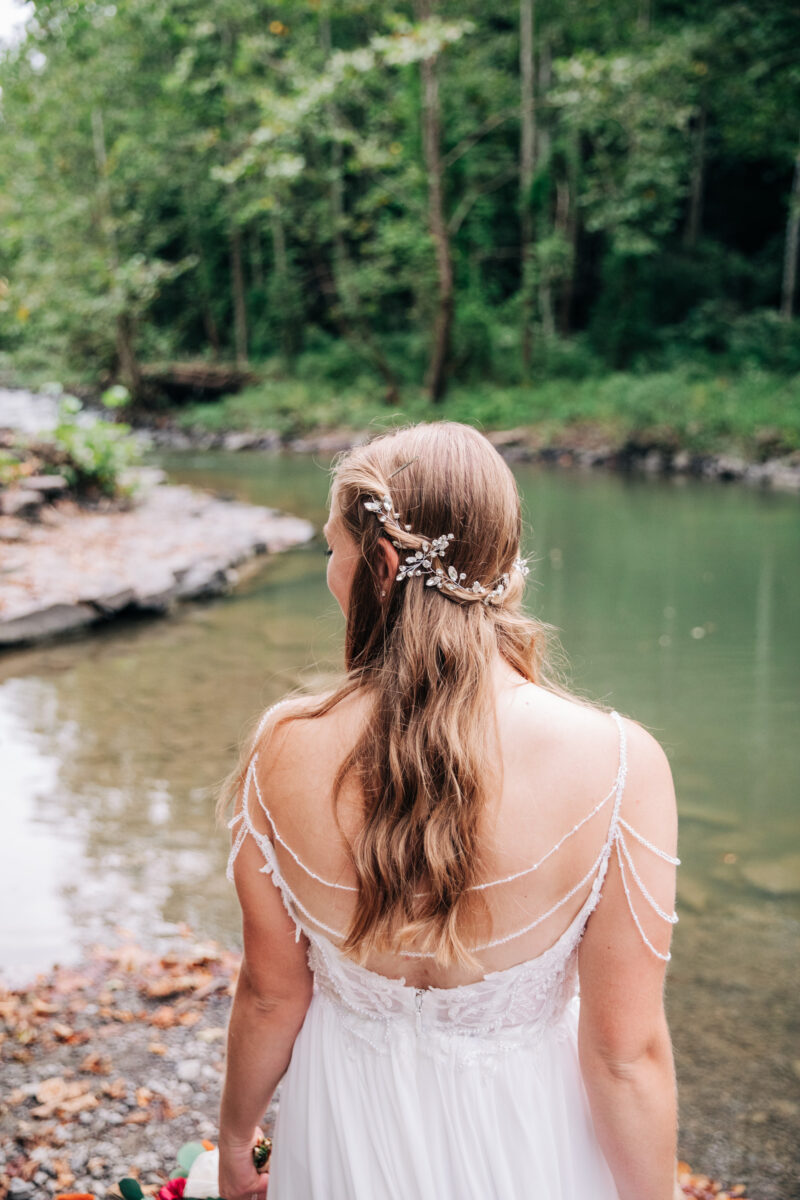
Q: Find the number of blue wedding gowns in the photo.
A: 0